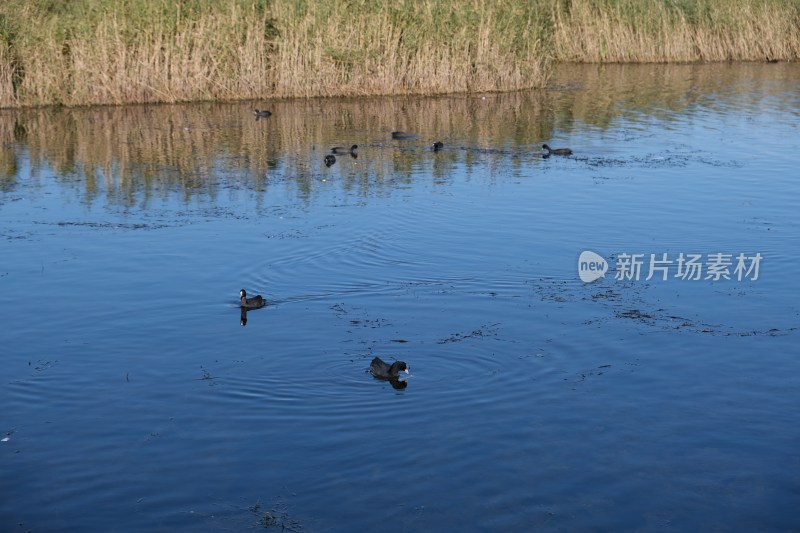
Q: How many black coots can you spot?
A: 8